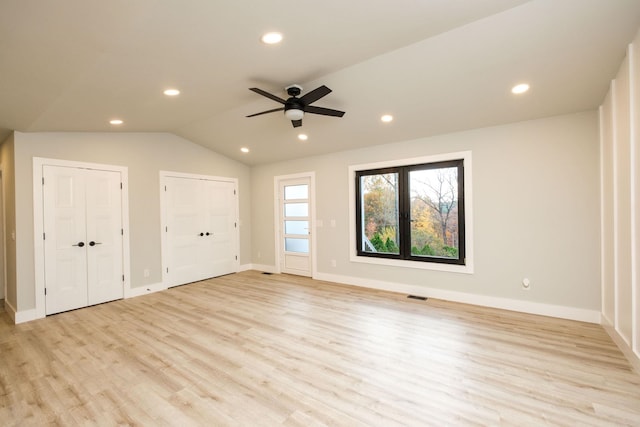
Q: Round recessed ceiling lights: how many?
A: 7